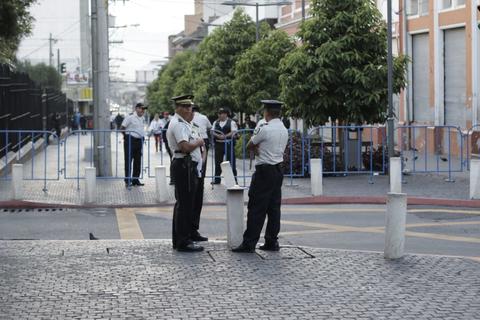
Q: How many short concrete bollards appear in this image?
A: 9